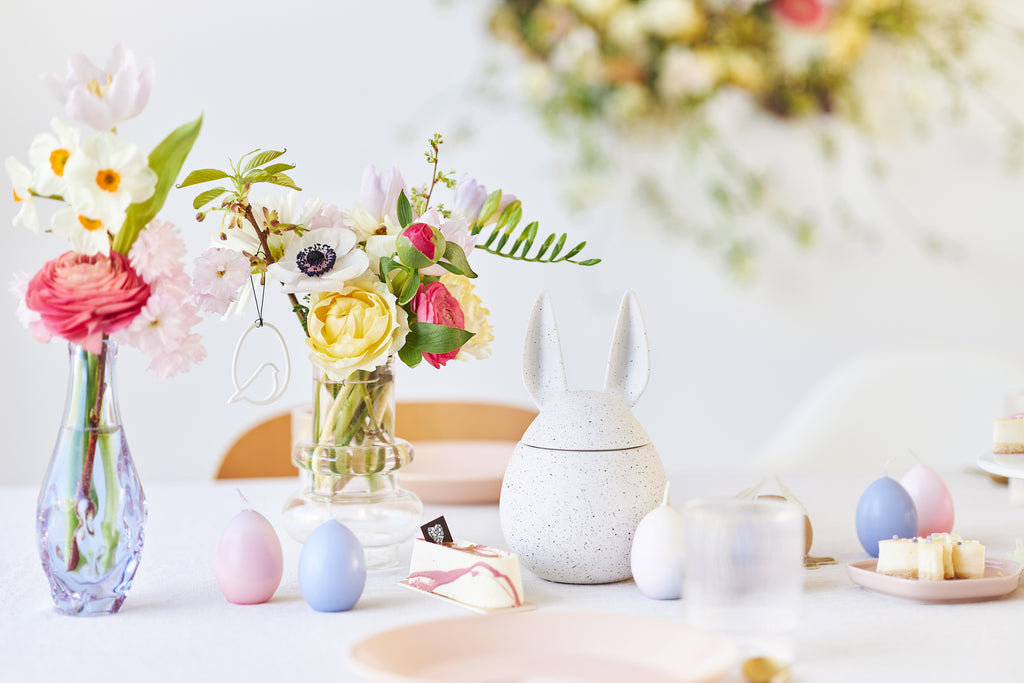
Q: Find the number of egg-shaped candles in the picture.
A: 5